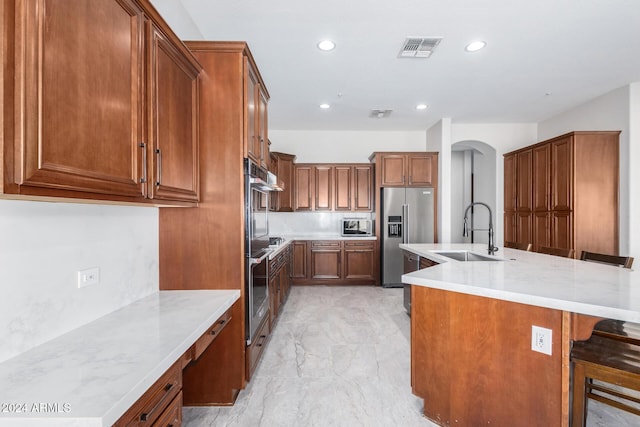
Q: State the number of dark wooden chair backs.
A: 3